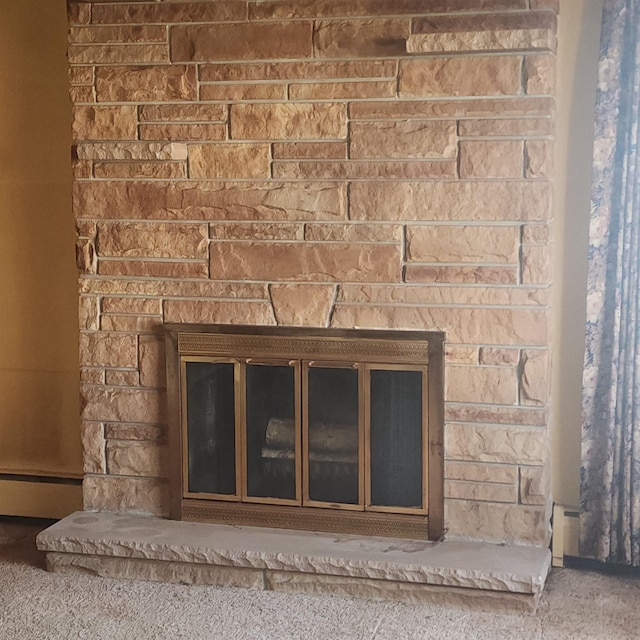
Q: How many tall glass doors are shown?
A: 4